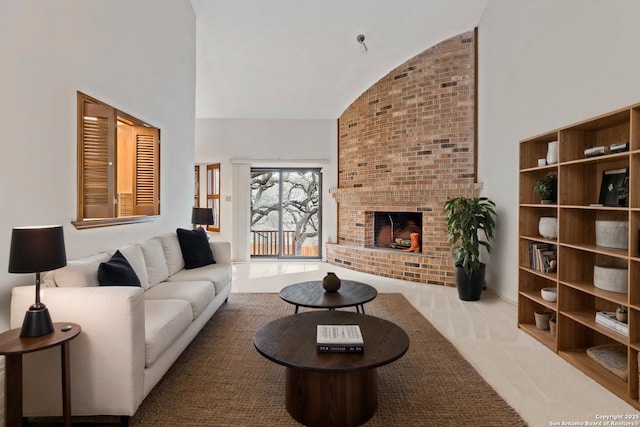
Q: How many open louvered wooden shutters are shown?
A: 2